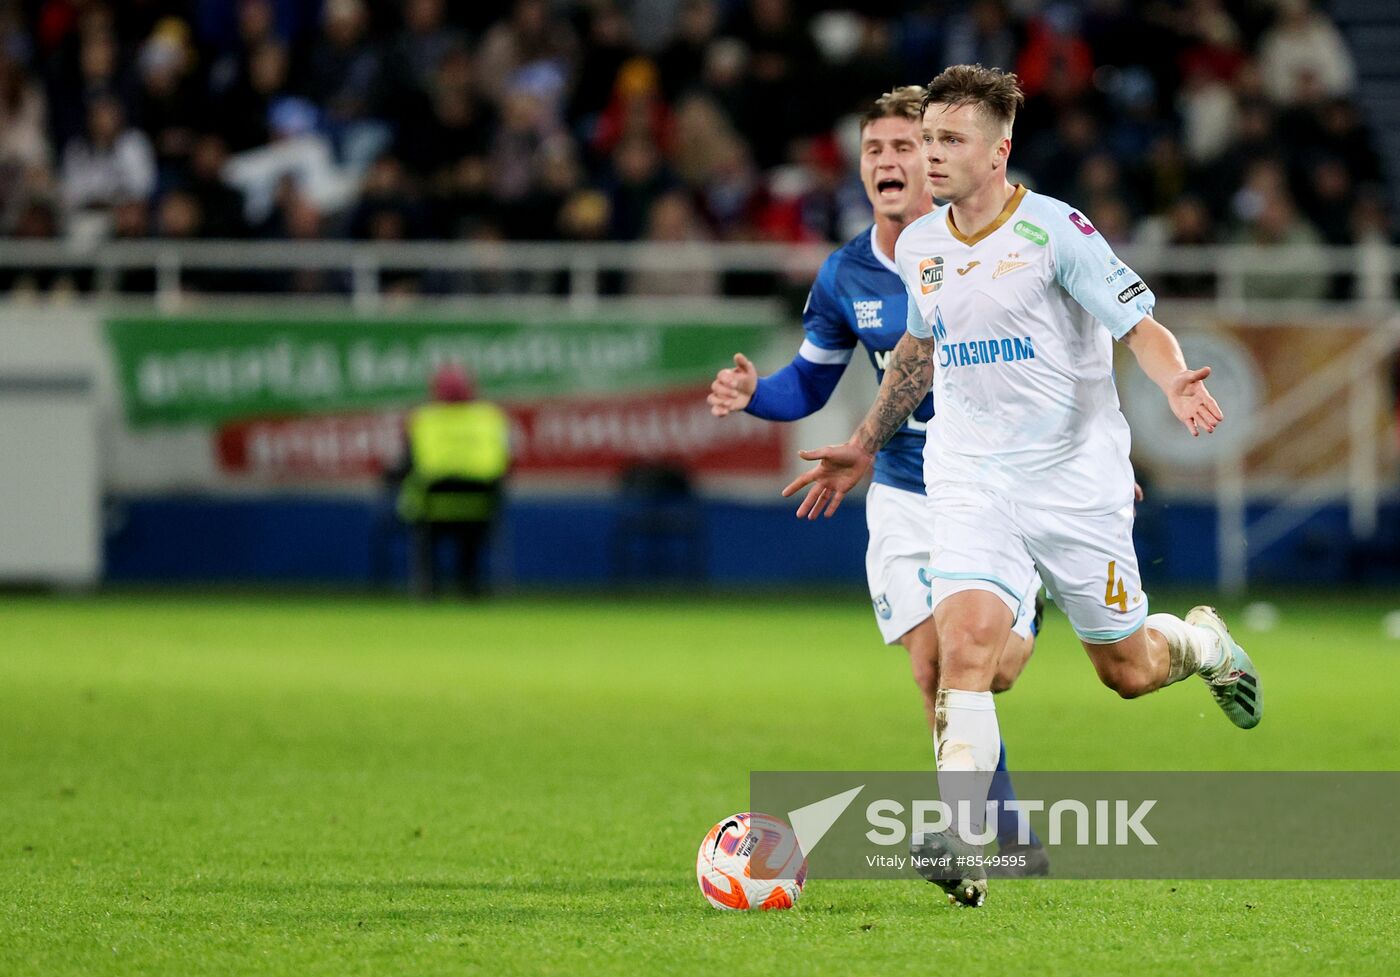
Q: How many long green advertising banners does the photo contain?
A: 1